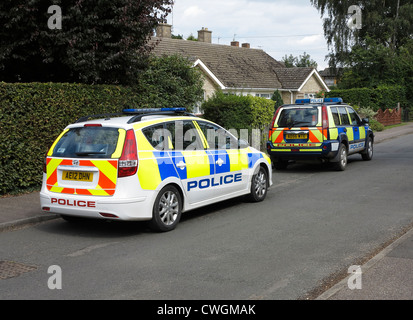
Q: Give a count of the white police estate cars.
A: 1